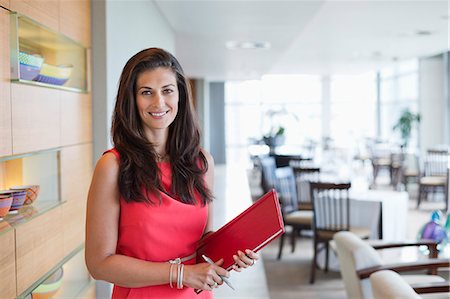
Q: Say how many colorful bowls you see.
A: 6